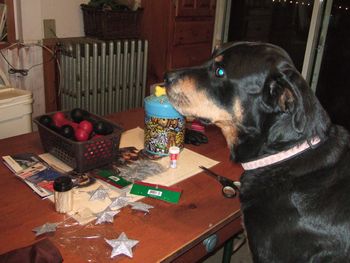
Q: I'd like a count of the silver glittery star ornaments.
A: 6